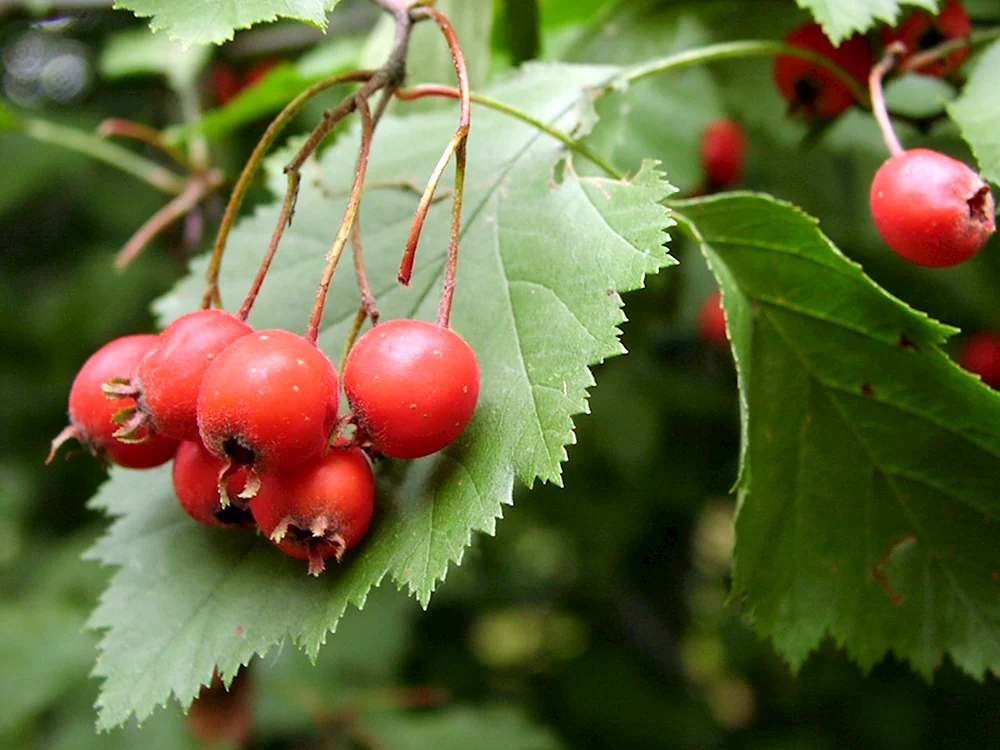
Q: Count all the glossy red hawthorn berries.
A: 12